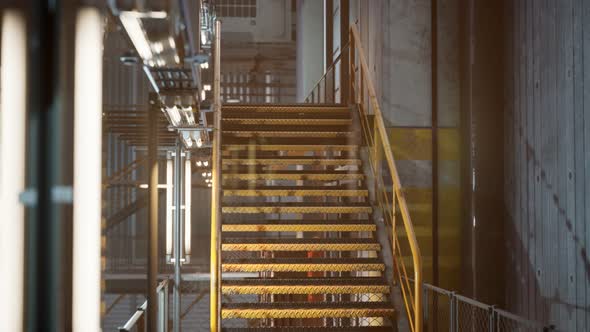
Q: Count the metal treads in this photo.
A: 13